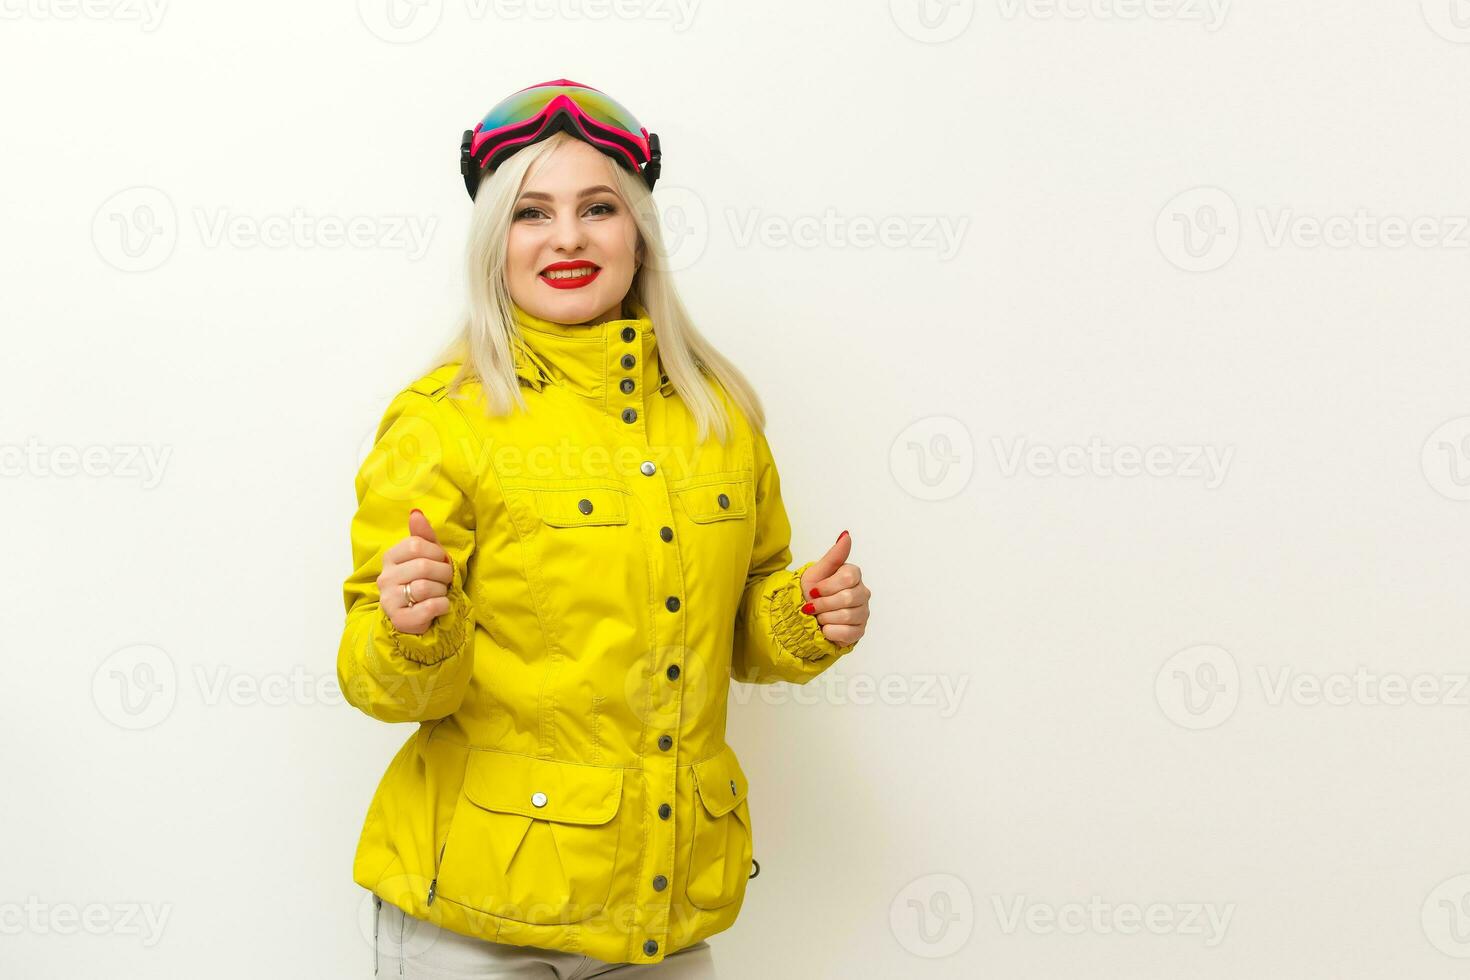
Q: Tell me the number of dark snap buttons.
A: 13